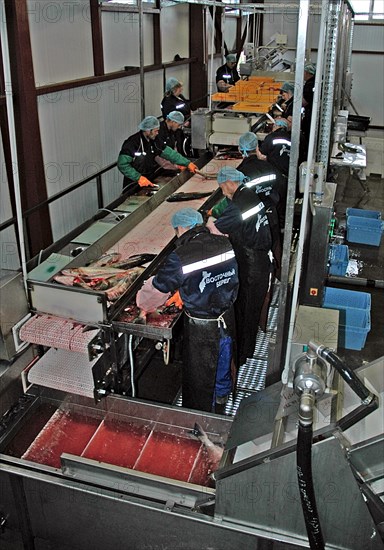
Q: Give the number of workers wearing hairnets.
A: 10